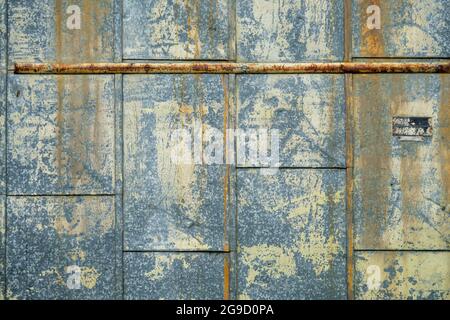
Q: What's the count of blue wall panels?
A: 12